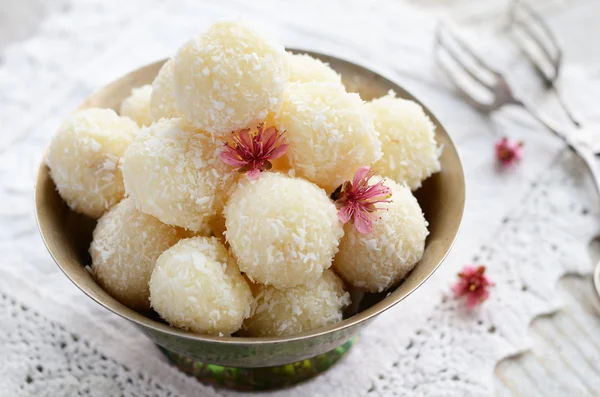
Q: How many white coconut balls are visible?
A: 13